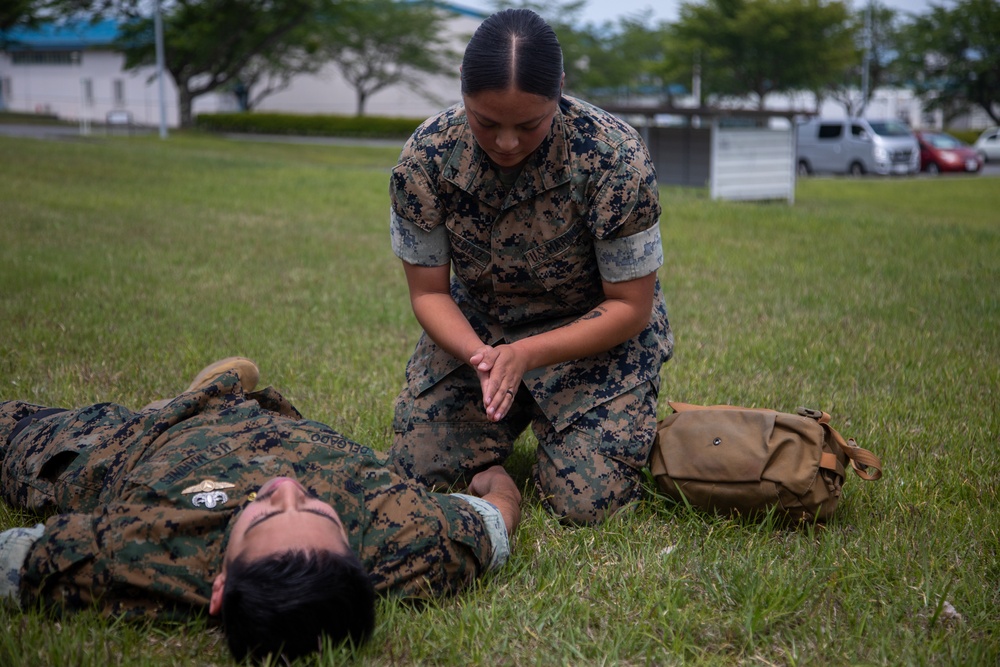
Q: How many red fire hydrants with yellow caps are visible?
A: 0